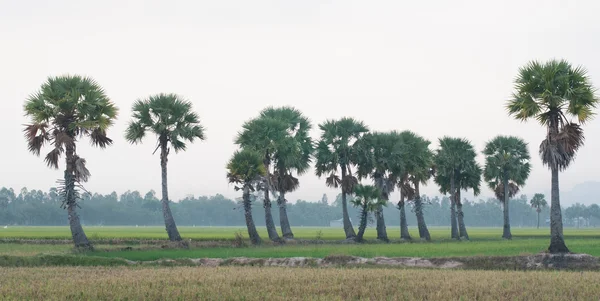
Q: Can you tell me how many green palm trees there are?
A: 15